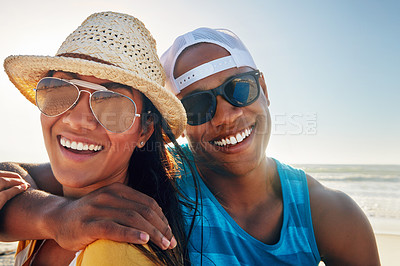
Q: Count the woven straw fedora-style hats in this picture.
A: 1